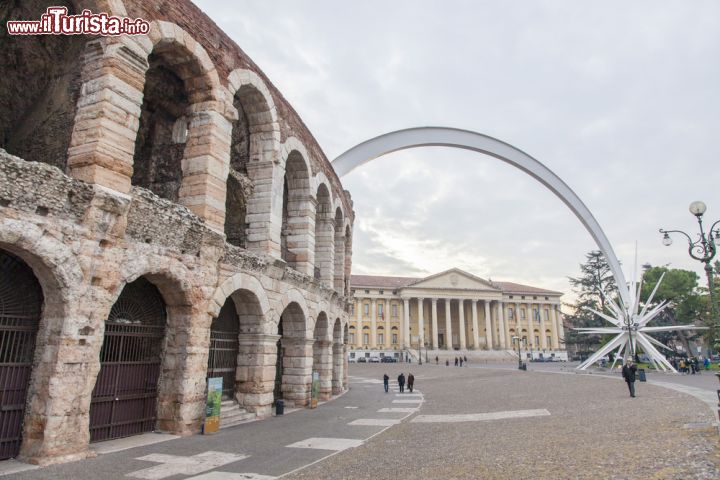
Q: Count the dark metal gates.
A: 3